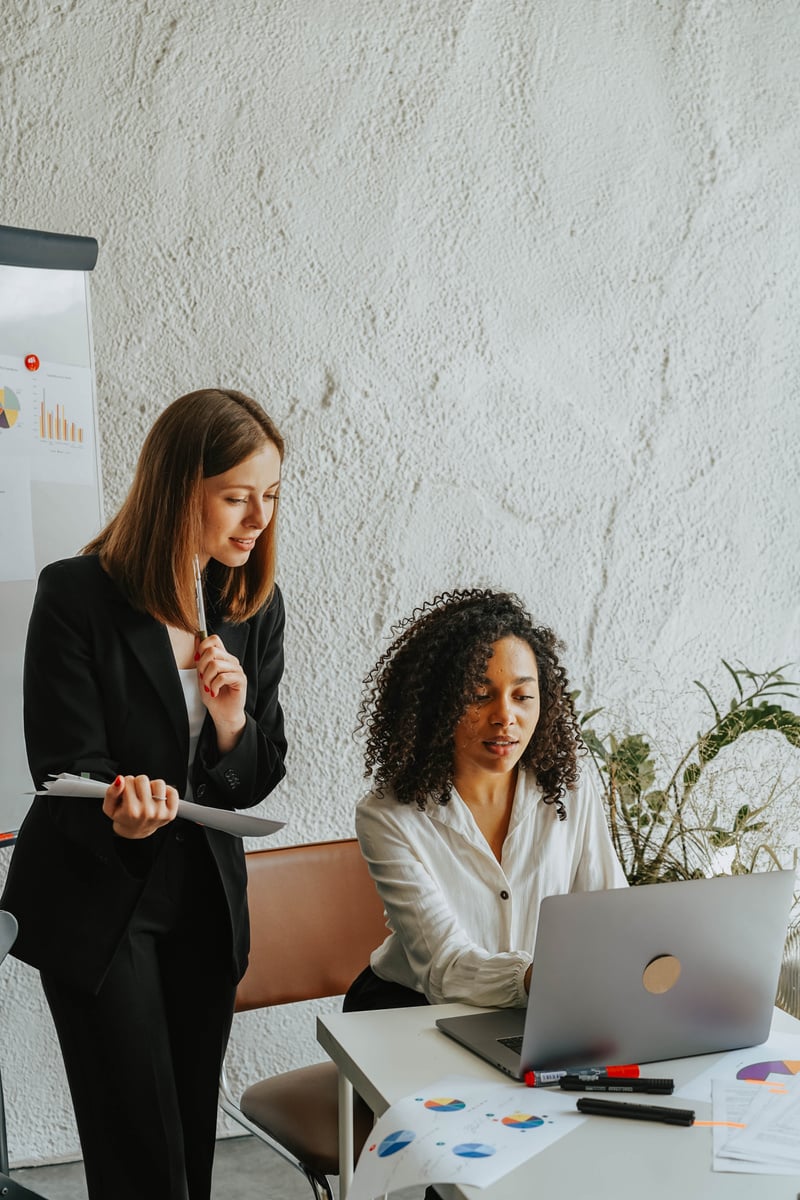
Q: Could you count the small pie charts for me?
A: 4